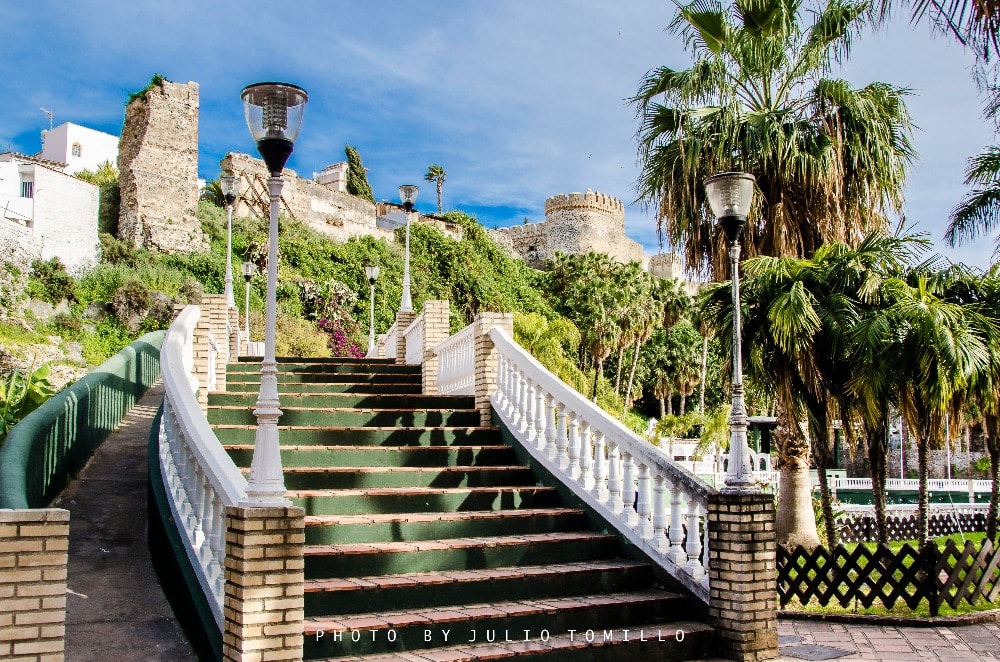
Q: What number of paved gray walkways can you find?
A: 1